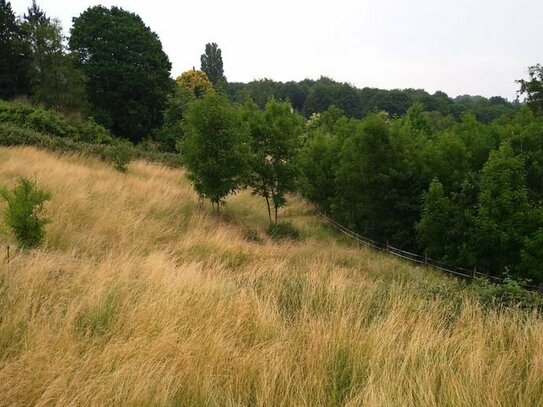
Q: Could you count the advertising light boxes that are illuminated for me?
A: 0